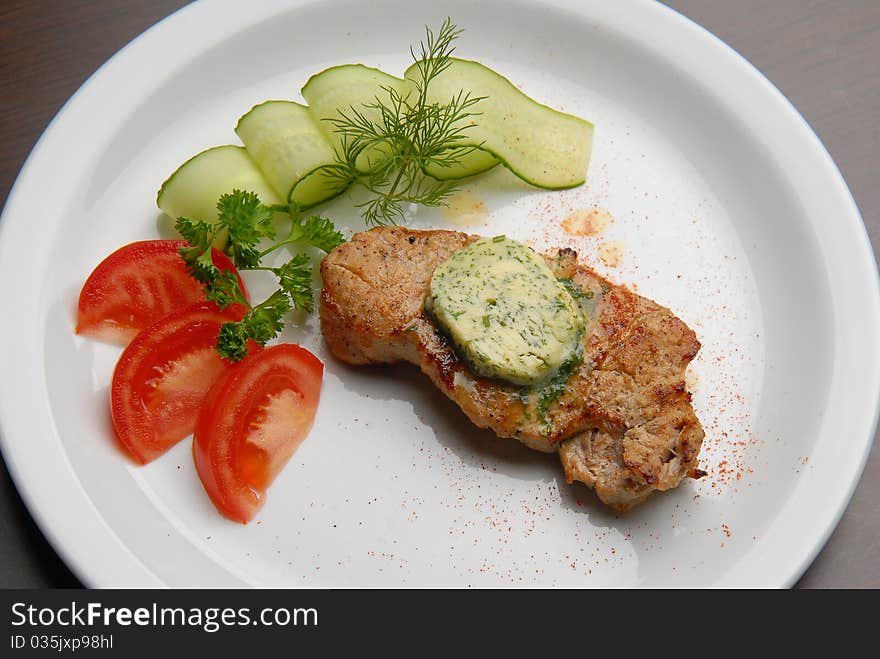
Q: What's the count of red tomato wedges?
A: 3